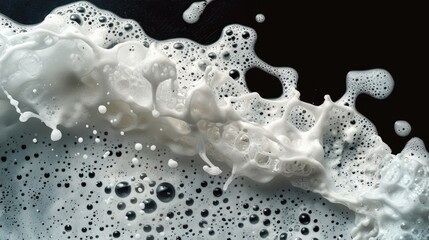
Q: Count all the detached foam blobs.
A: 3